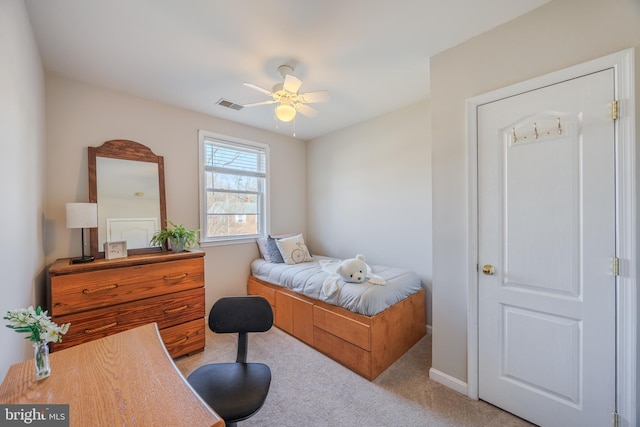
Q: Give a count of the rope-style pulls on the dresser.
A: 5